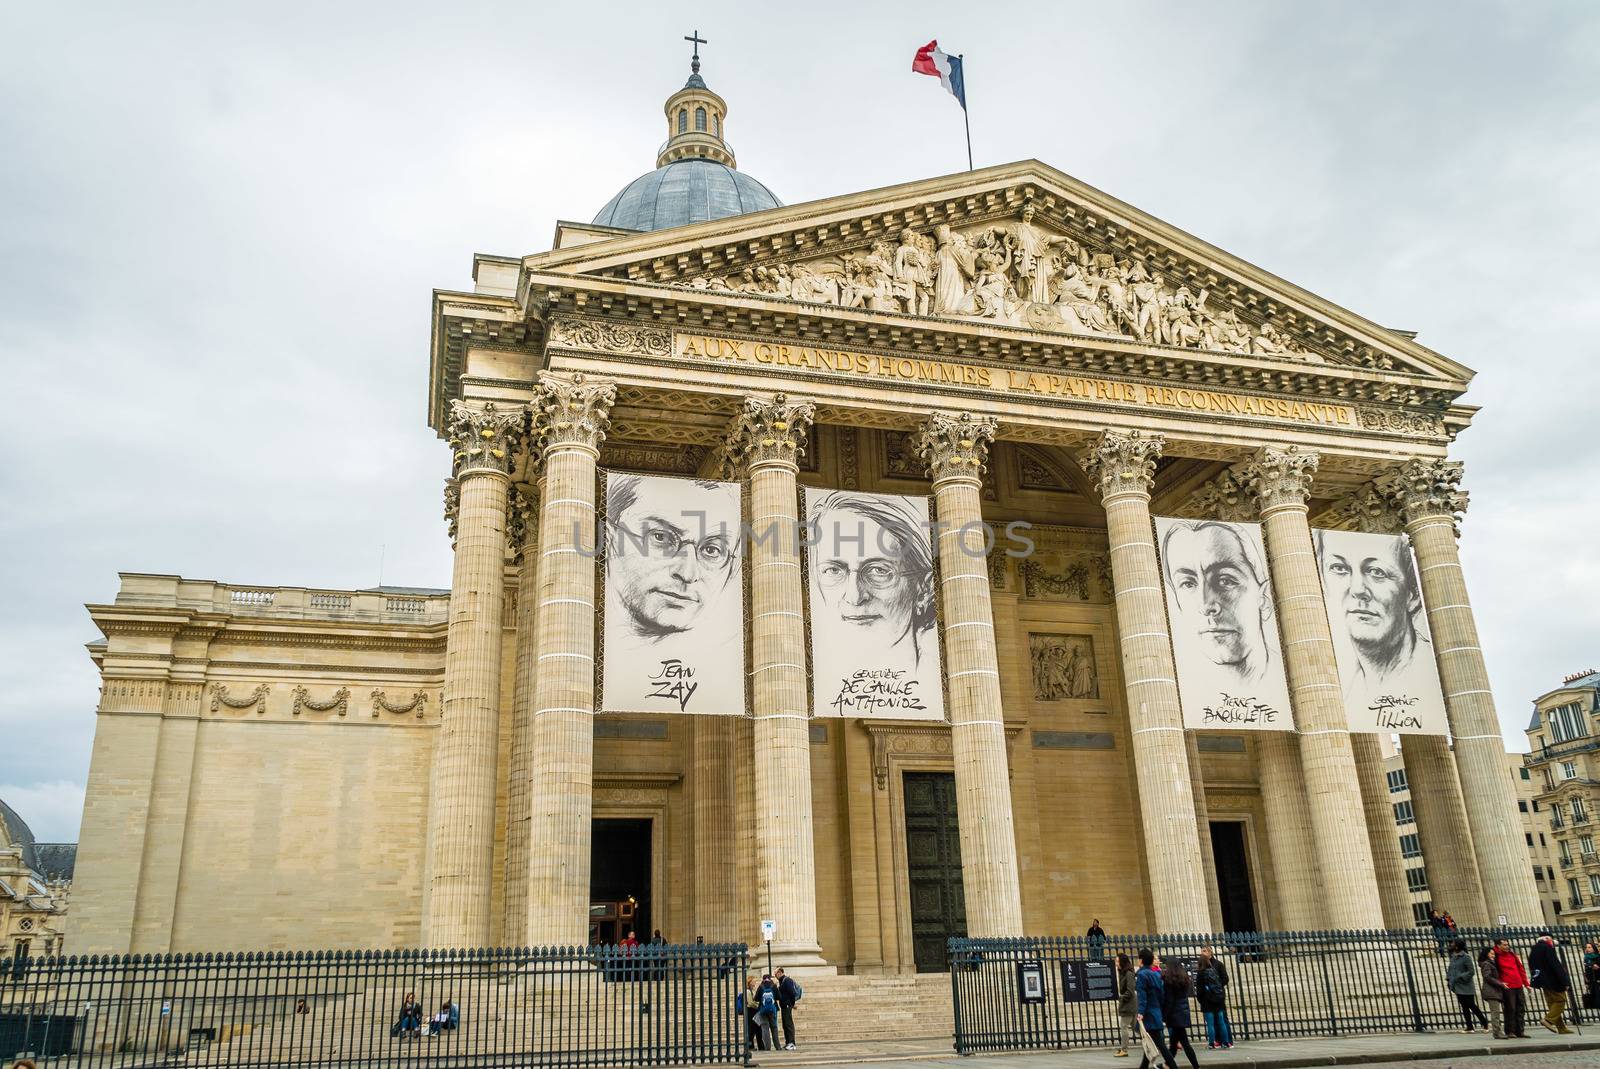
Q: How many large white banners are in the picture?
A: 4